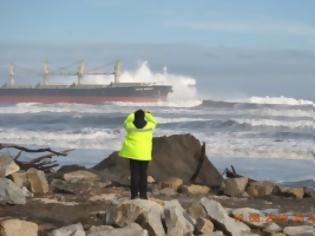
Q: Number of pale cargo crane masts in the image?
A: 4